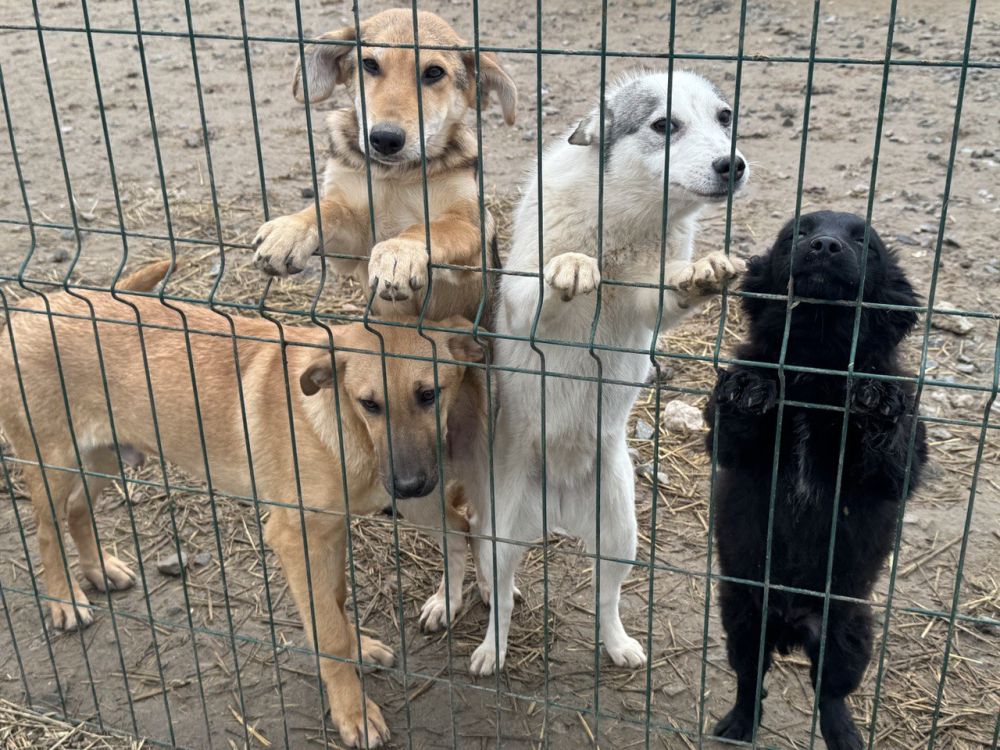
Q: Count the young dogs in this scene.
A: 4